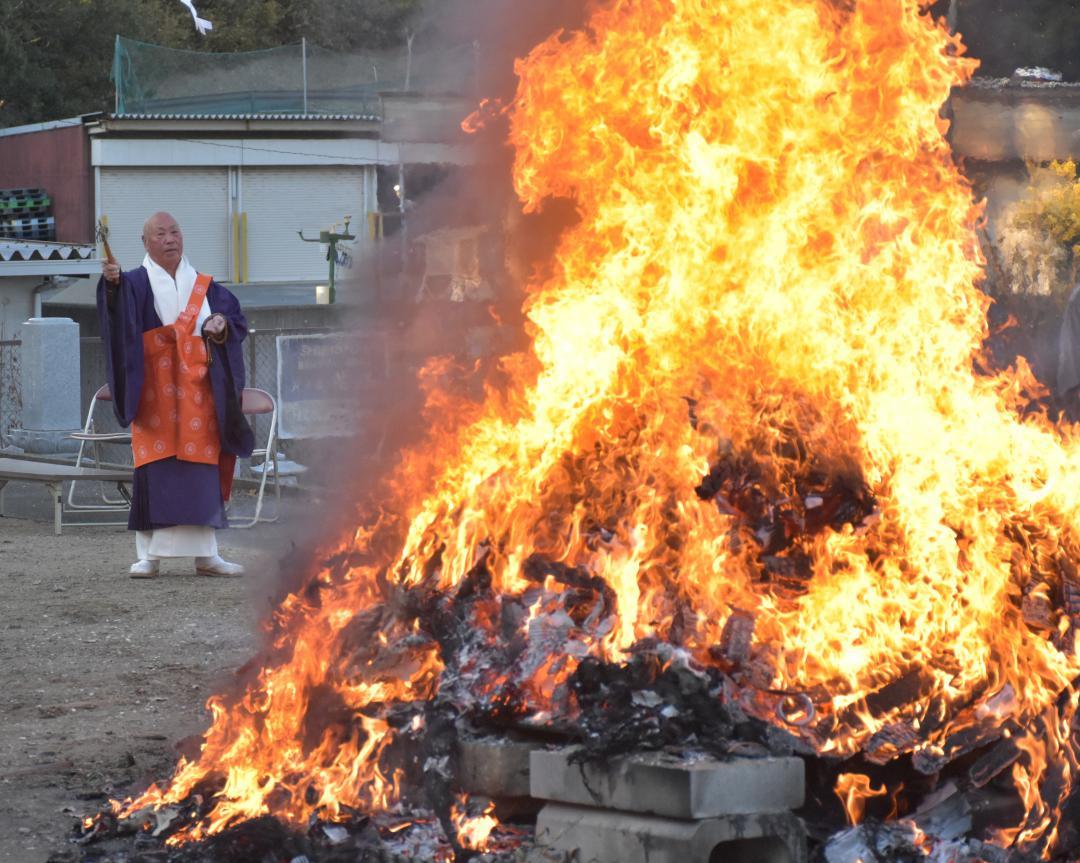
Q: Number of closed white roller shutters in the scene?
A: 2